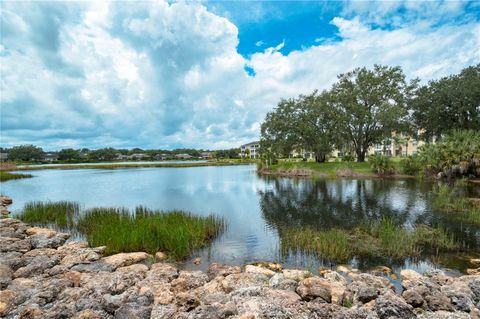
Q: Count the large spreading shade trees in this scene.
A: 3